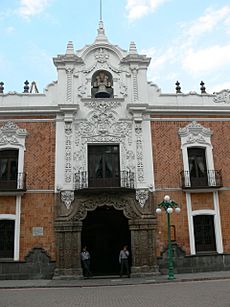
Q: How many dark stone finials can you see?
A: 4